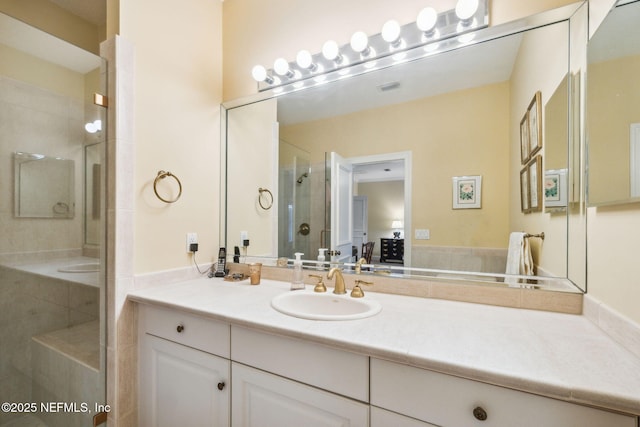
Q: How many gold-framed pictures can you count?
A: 4